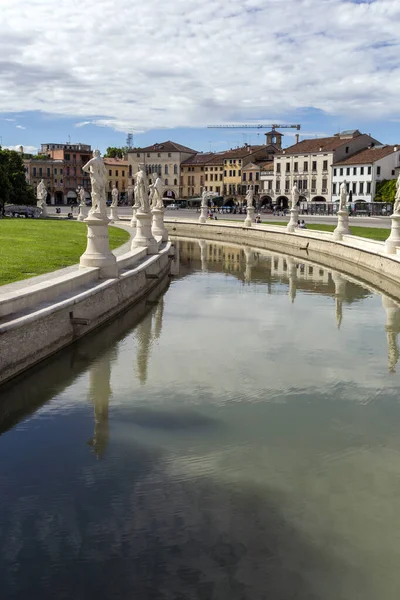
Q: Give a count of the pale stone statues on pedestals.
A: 12